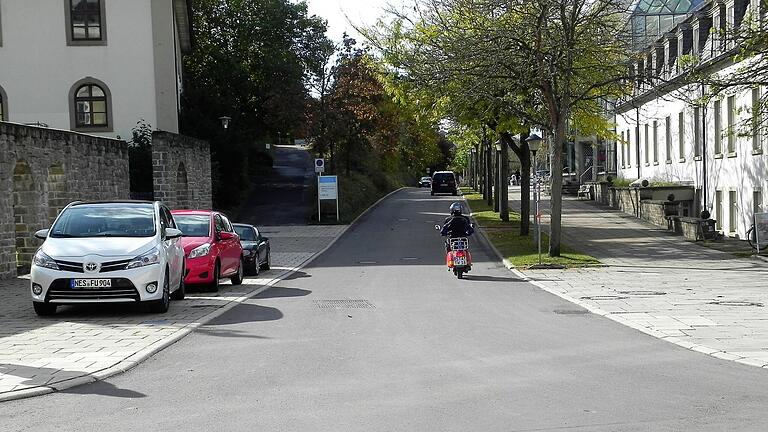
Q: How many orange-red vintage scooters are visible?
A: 1